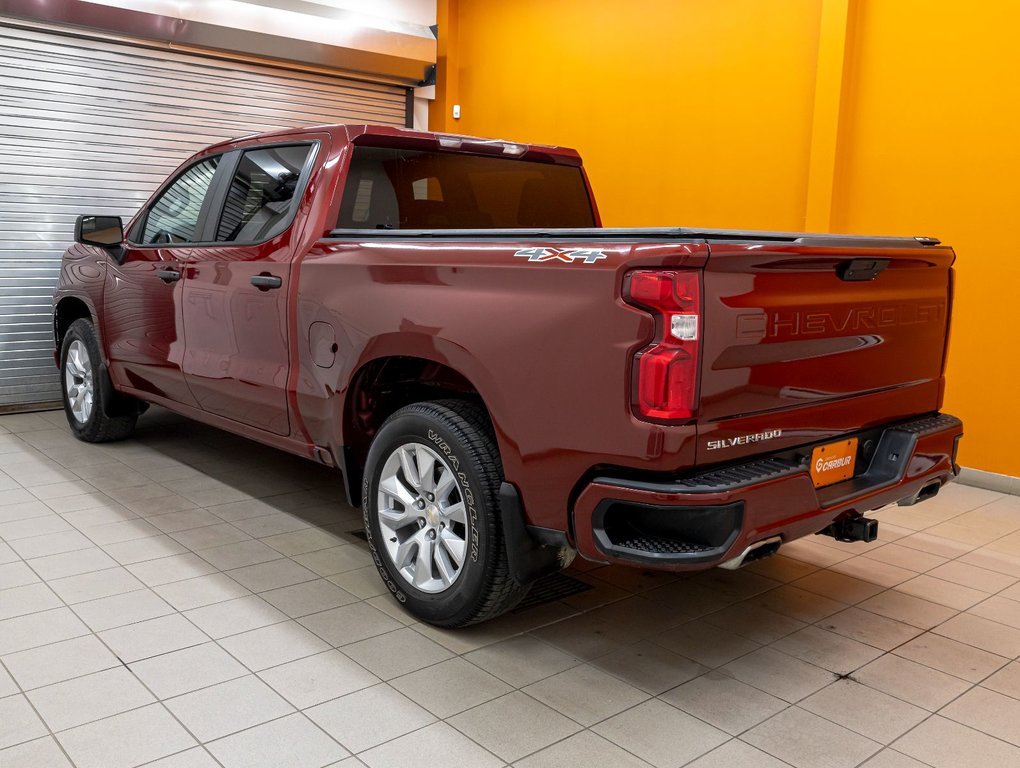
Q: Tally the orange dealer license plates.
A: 1